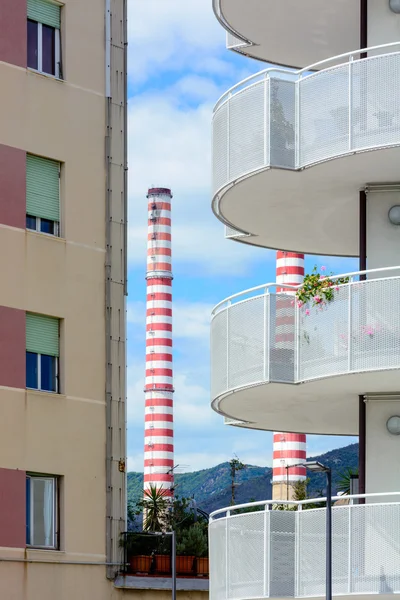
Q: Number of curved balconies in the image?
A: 4